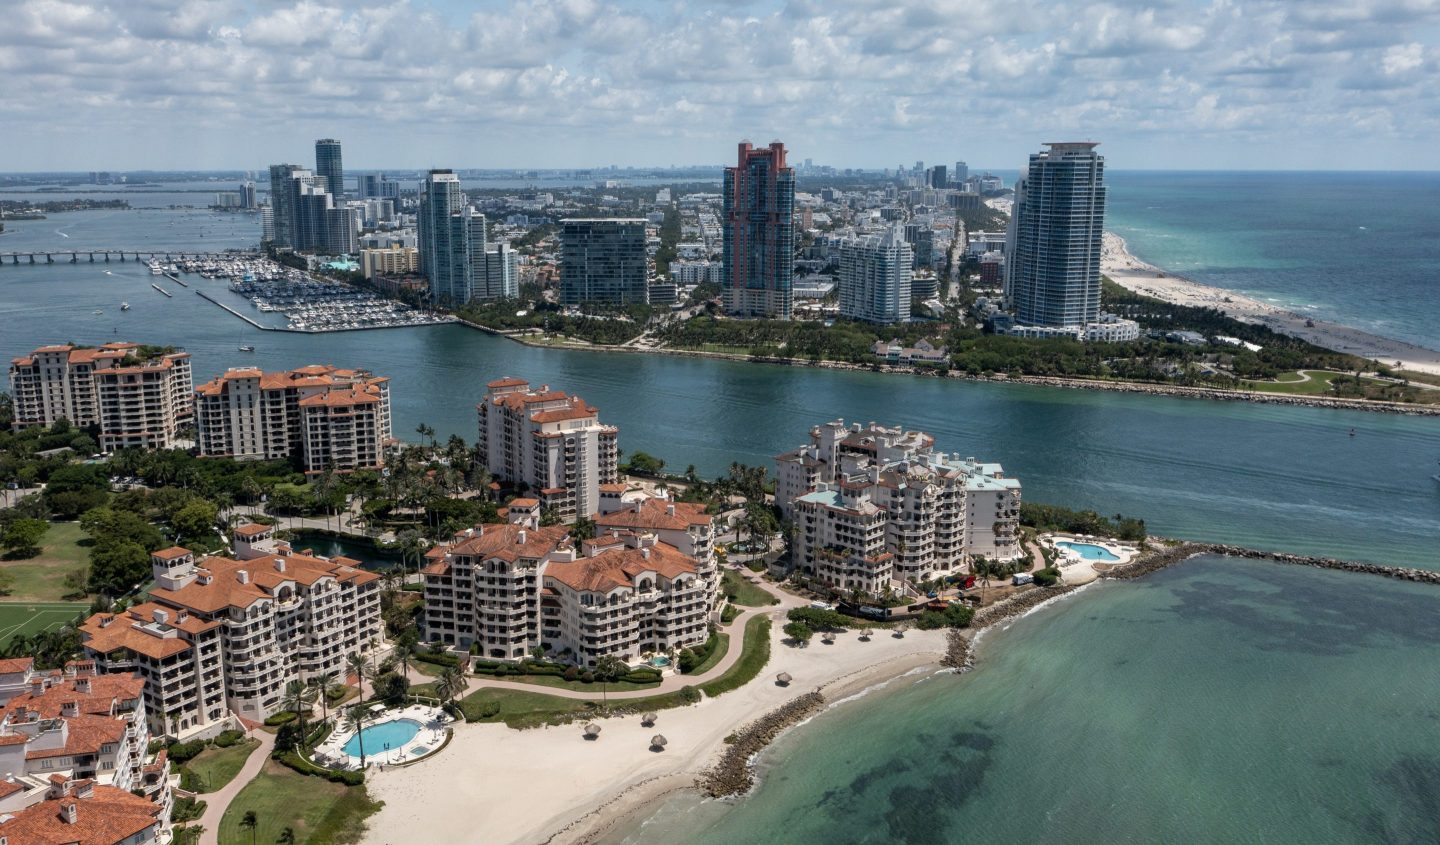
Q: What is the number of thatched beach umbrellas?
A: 7